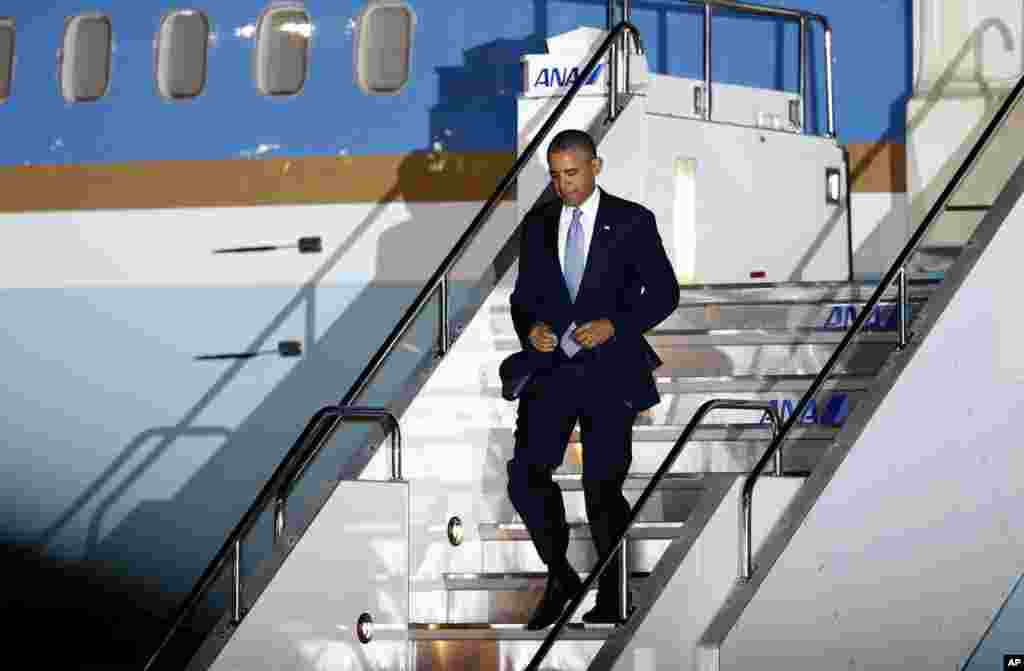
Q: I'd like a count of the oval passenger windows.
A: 5